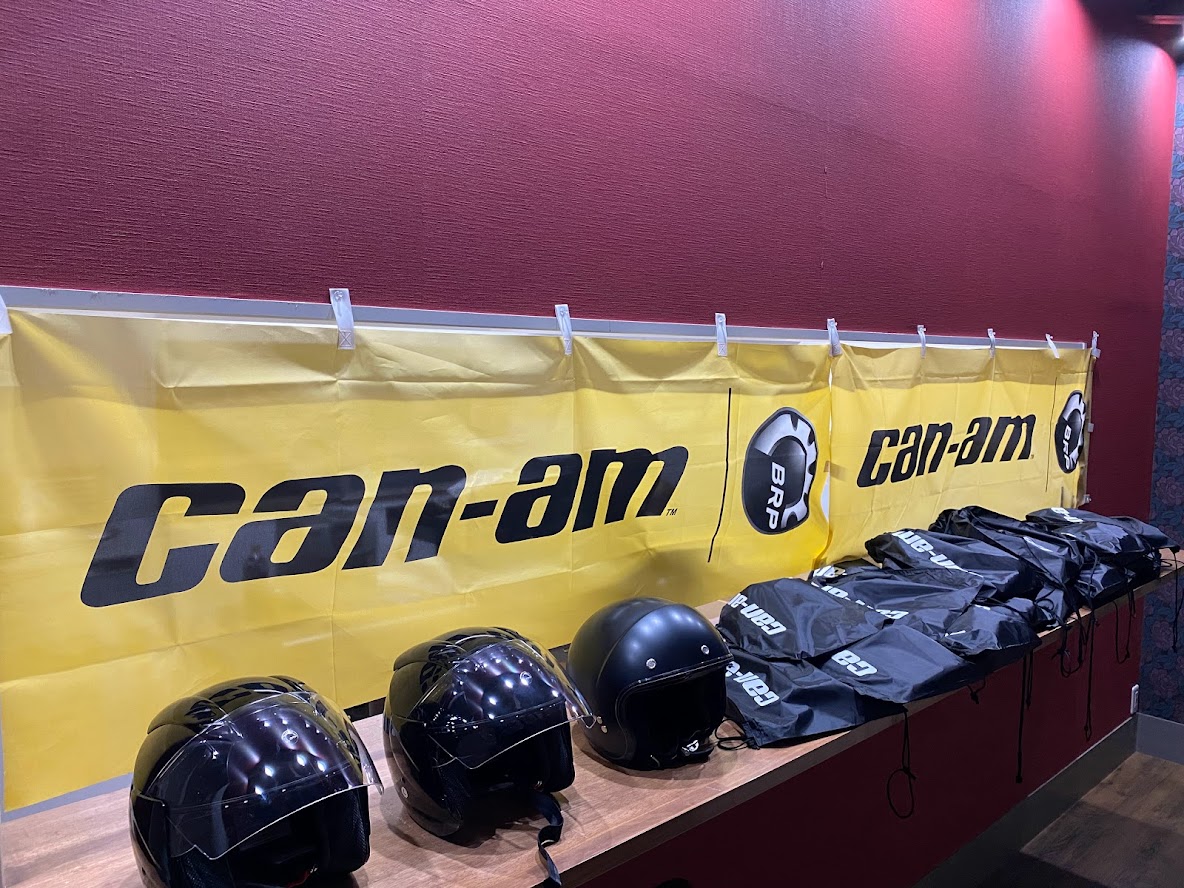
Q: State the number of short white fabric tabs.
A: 9